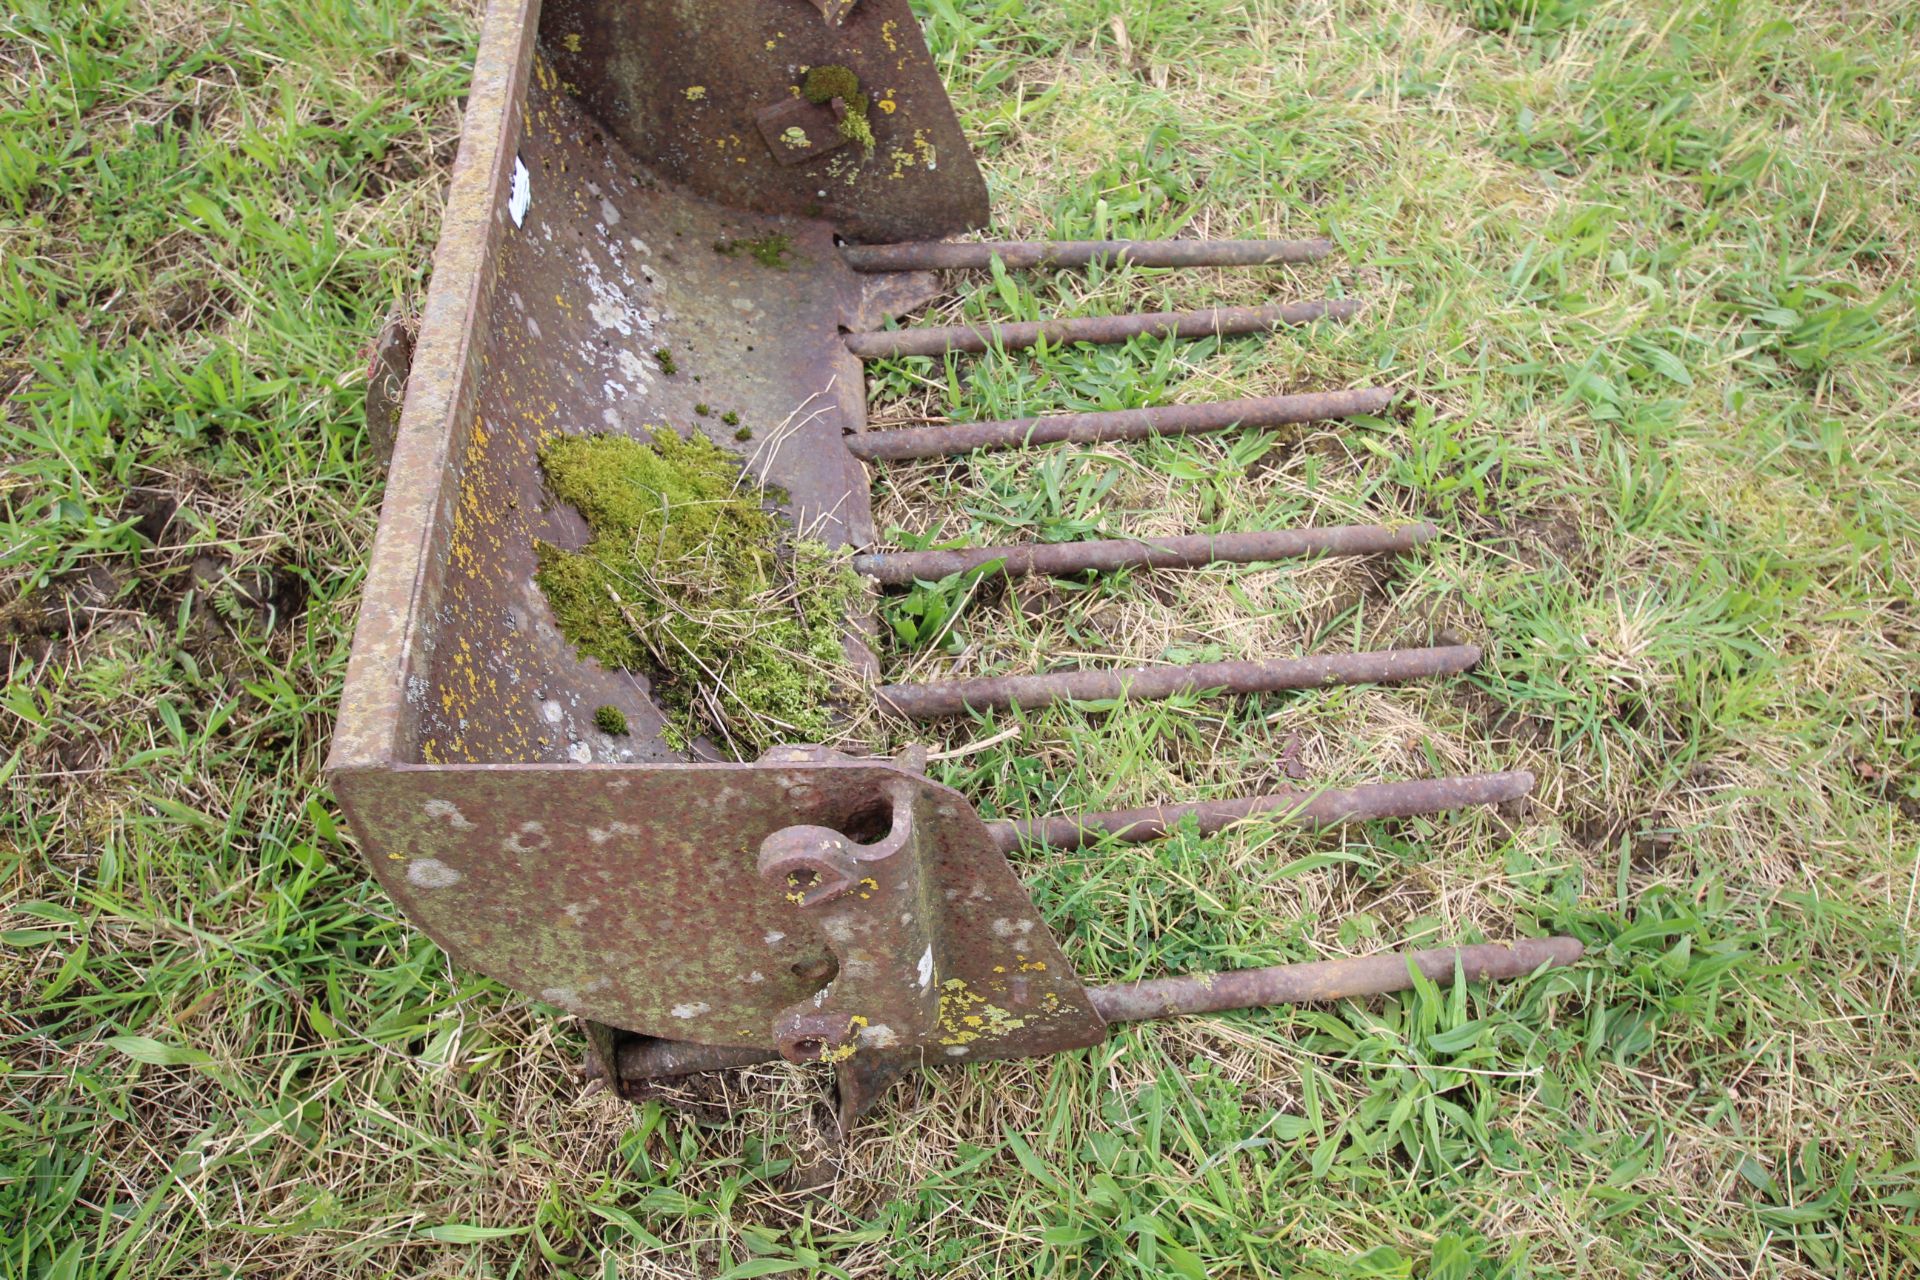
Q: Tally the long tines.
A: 7